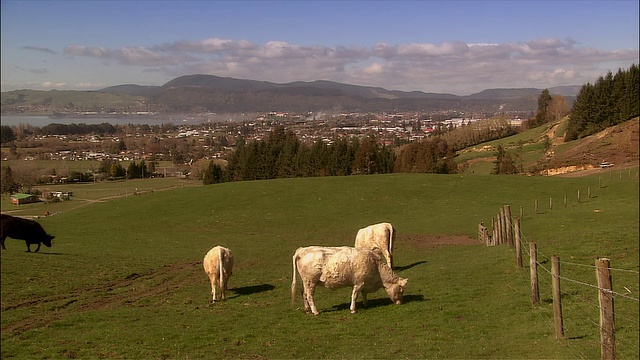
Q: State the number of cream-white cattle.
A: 3